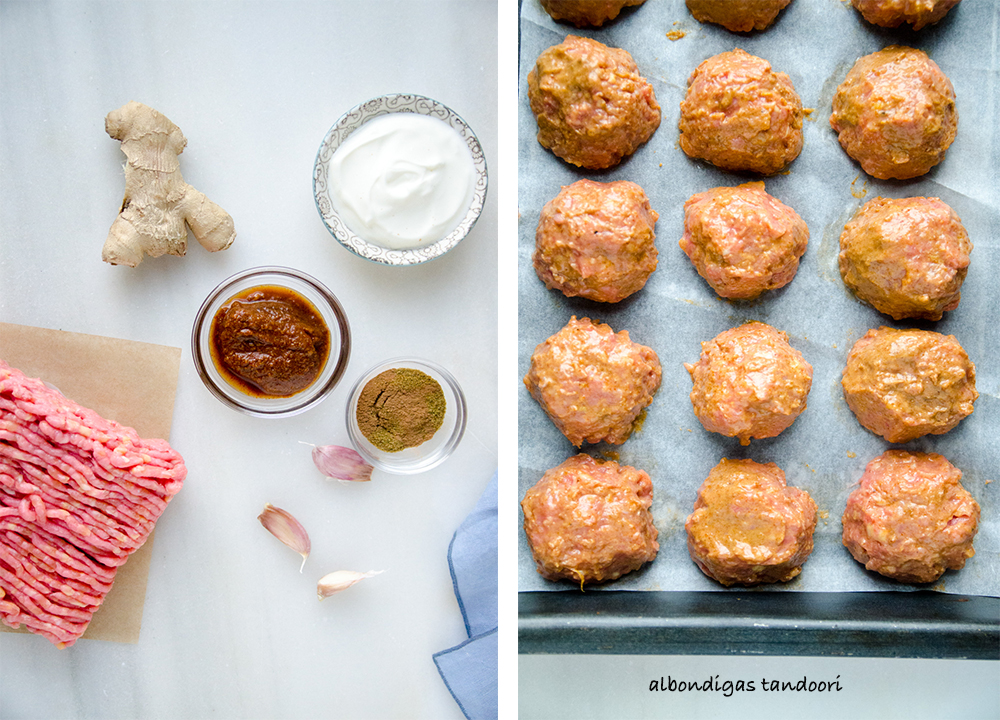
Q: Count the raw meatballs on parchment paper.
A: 15